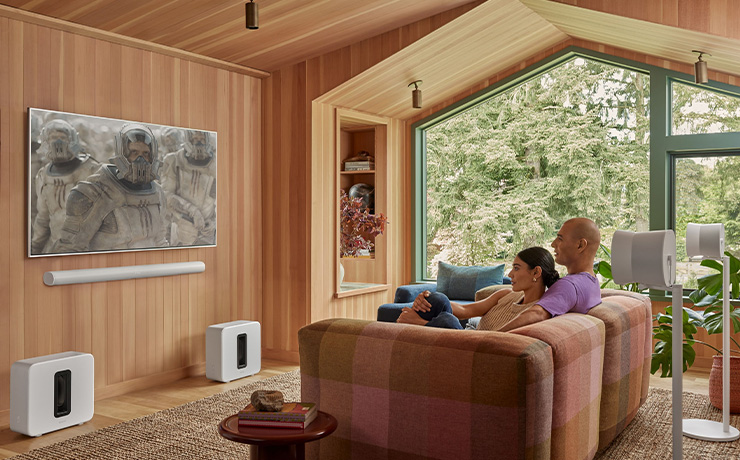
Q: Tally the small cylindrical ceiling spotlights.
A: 3